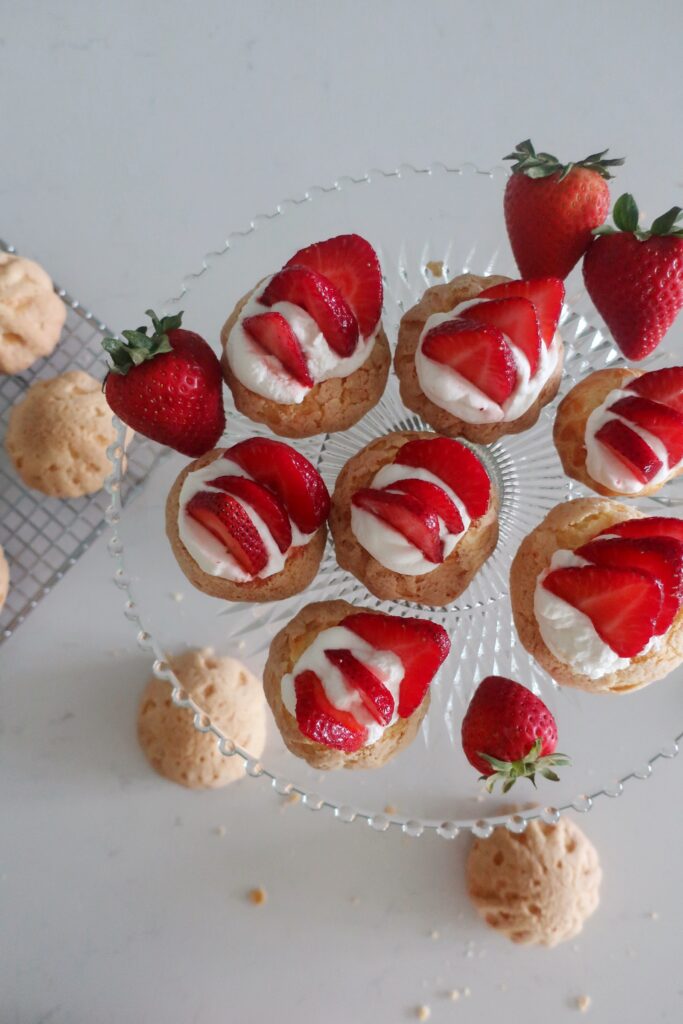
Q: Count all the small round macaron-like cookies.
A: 5